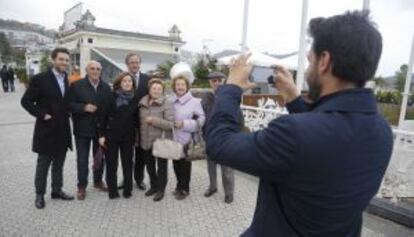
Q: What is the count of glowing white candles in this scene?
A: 0